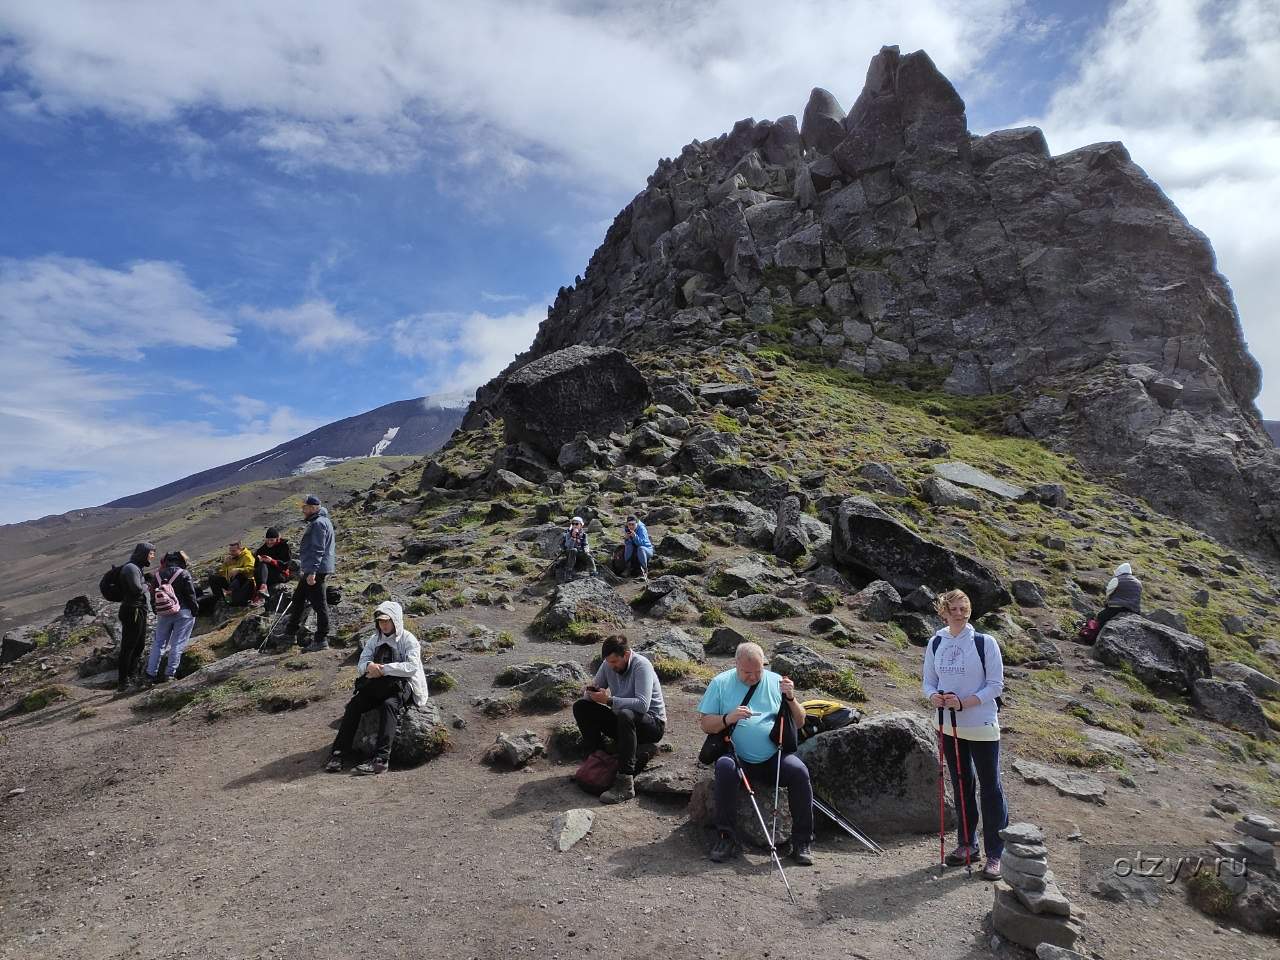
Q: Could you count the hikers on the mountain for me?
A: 12